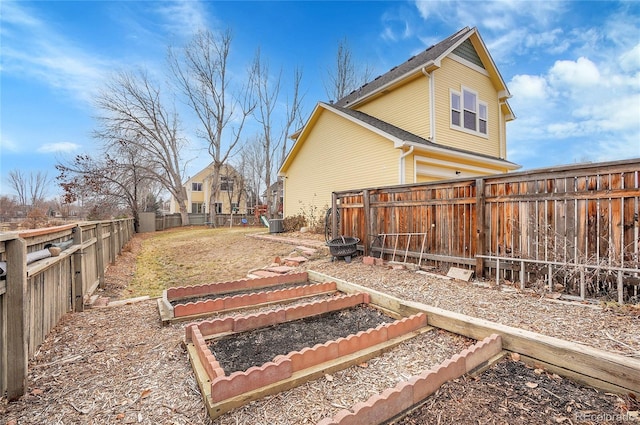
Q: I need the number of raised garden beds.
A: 3